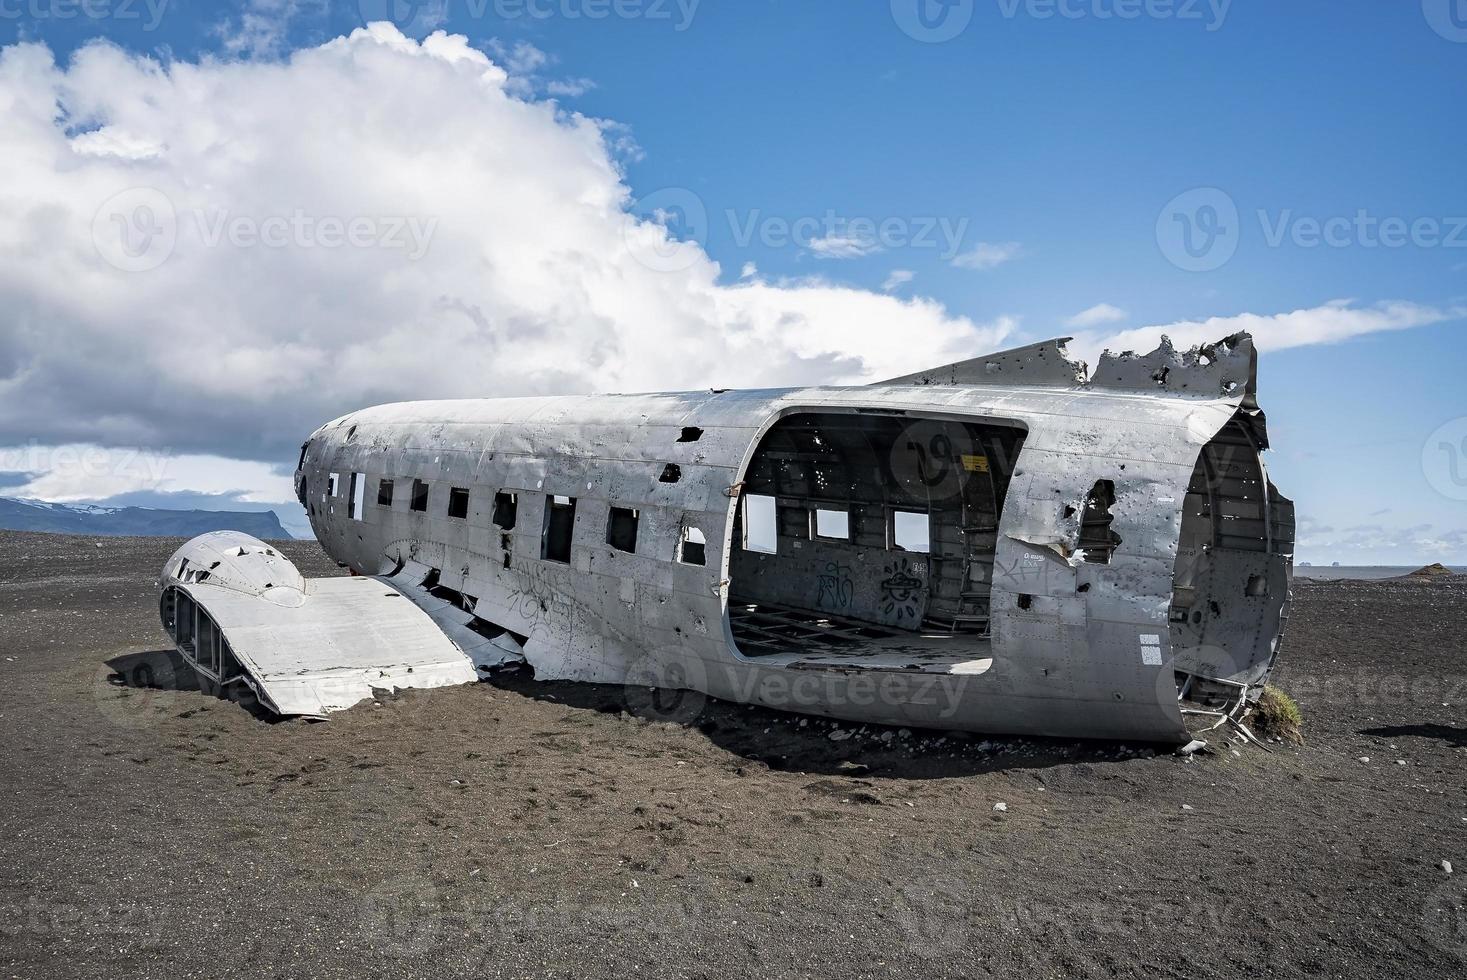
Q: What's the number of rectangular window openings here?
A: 12